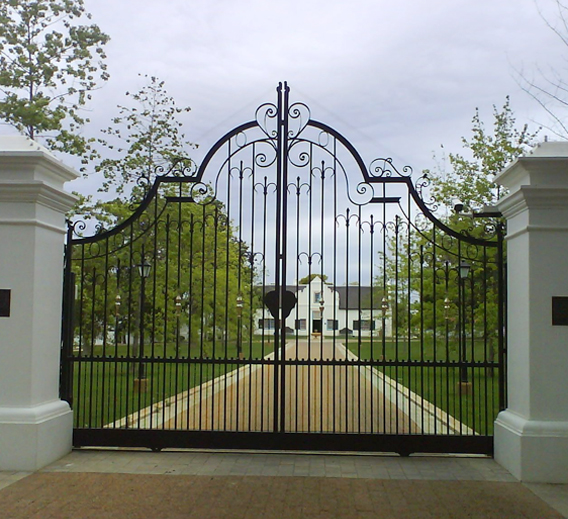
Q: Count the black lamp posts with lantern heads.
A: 2